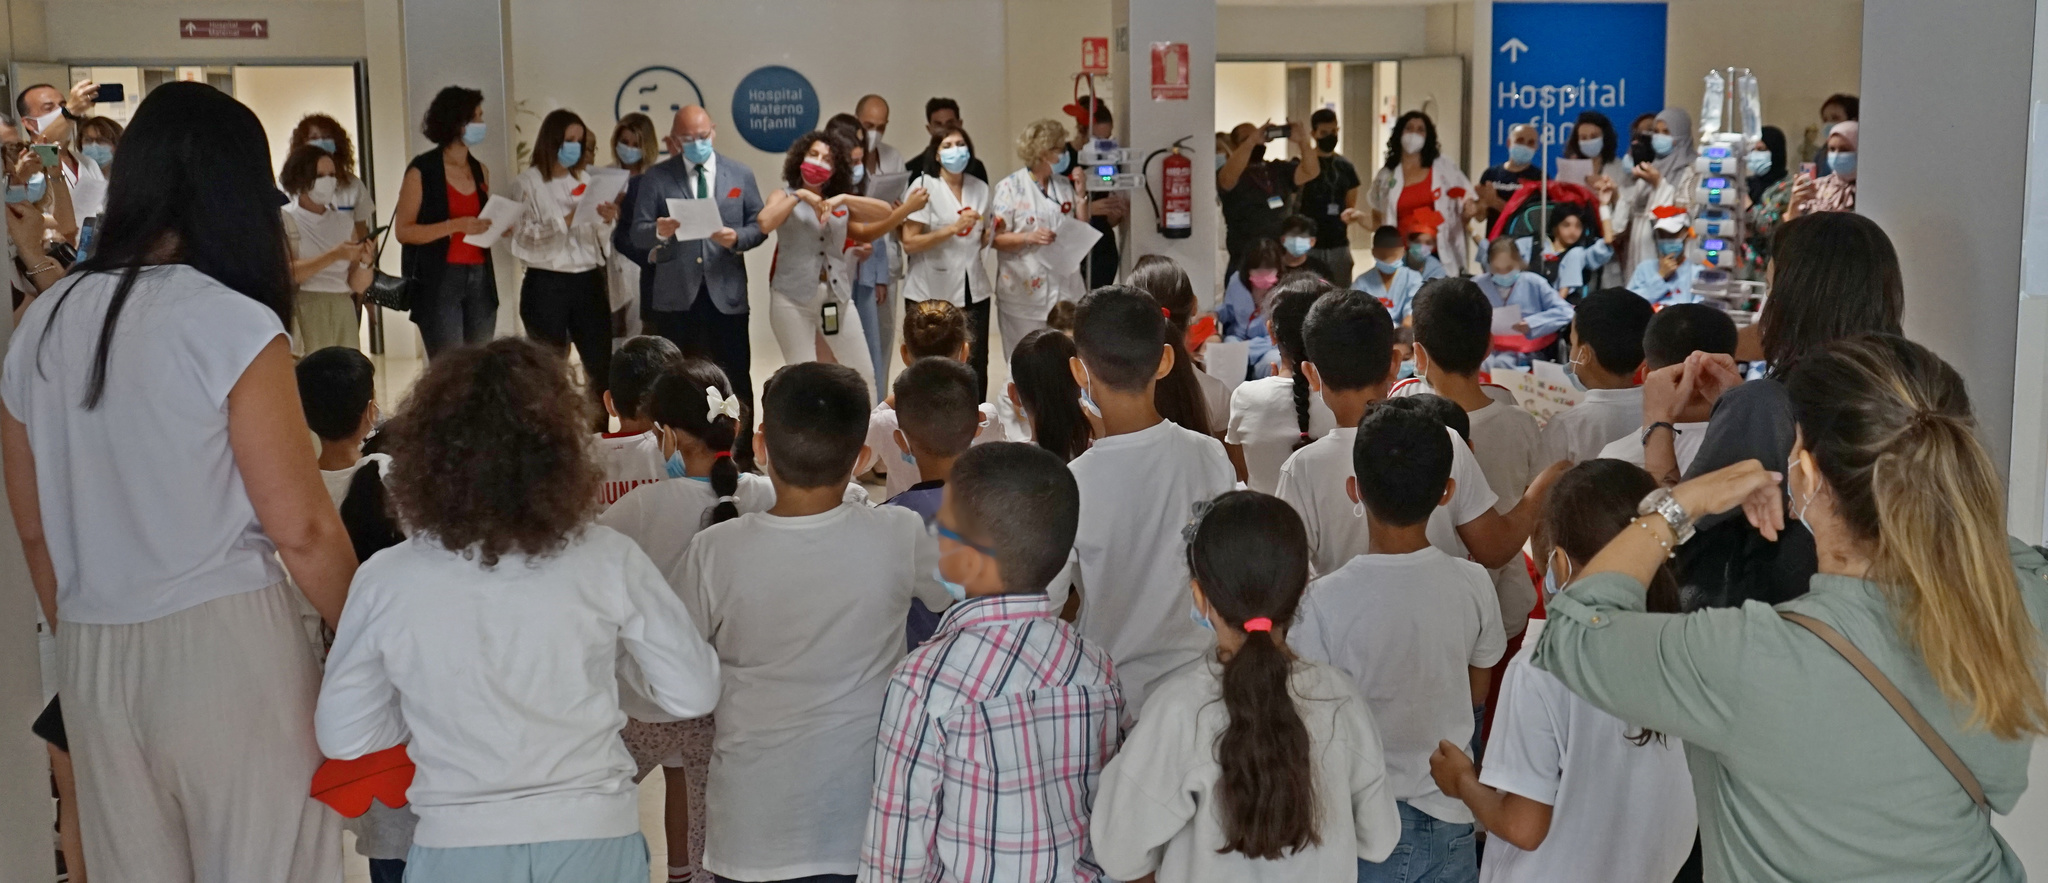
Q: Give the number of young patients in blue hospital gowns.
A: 6